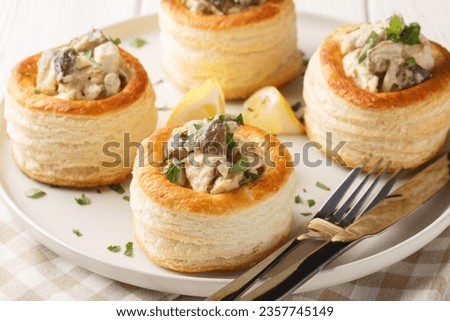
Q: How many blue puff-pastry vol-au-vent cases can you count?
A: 0